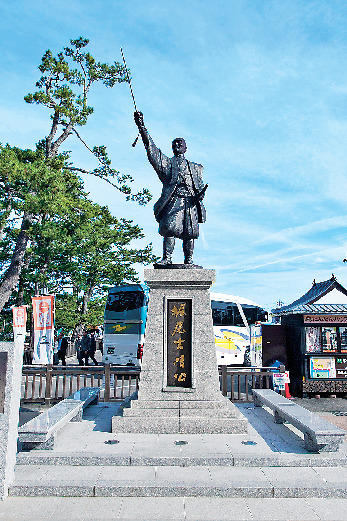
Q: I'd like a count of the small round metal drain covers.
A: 3